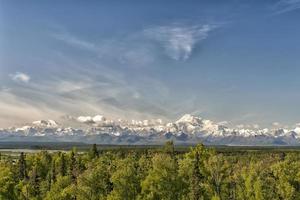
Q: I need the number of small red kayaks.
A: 0